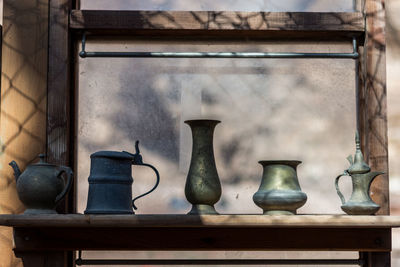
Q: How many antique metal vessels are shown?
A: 5